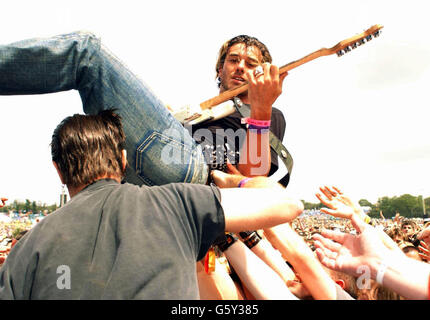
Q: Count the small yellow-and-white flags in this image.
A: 0